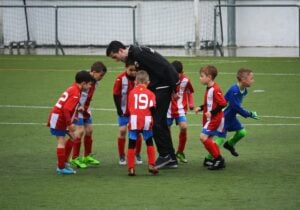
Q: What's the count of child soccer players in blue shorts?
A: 7